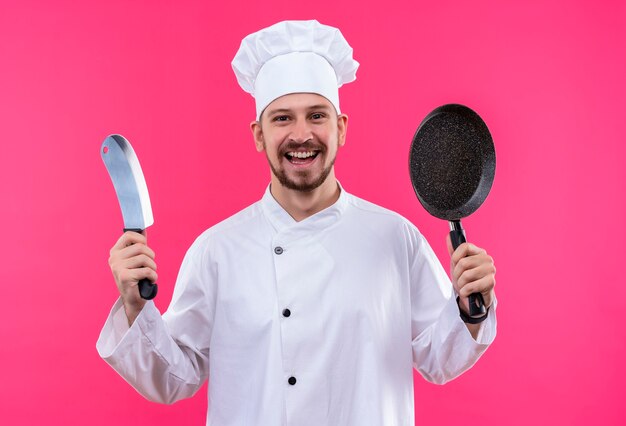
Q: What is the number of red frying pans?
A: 0